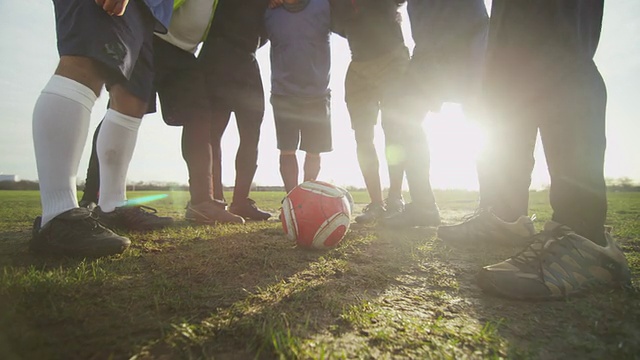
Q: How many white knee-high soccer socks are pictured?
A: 2